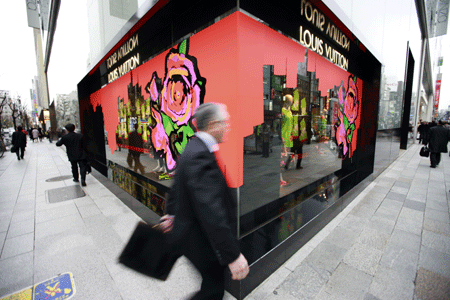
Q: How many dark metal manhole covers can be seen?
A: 2